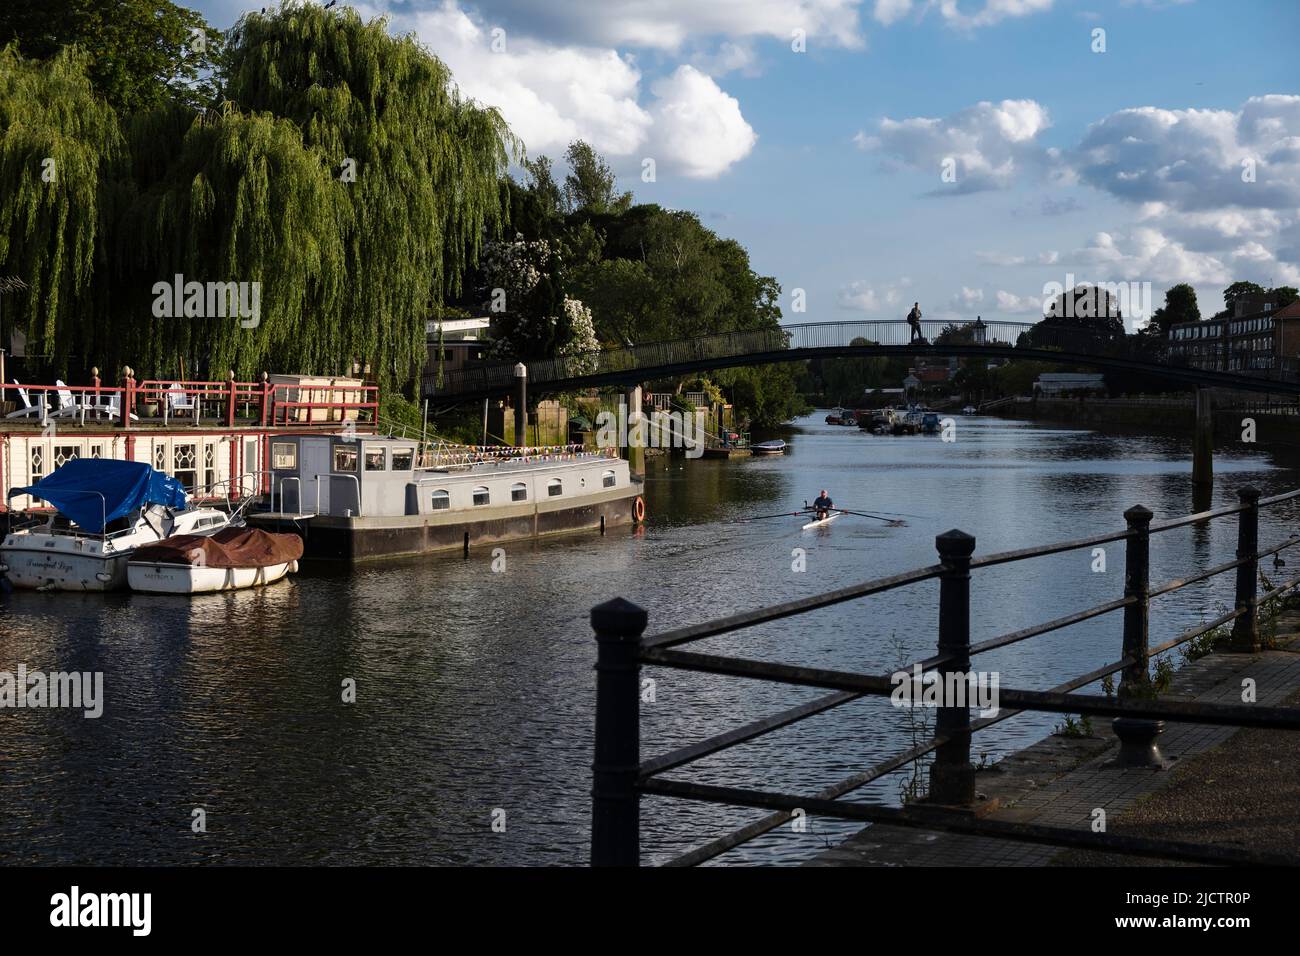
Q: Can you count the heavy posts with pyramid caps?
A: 4